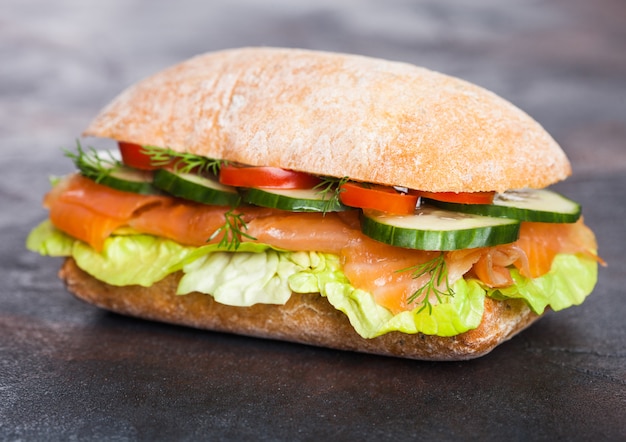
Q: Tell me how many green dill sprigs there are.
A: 5